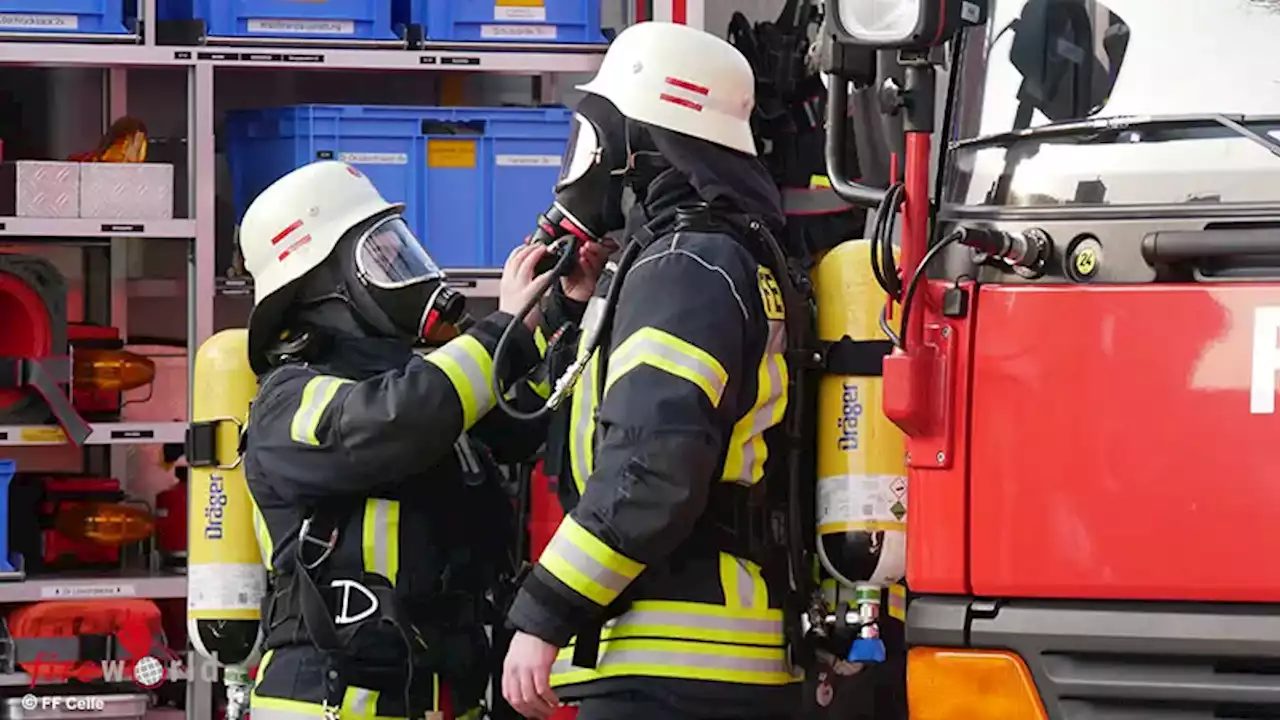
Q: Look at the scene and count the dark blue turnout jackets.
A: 2